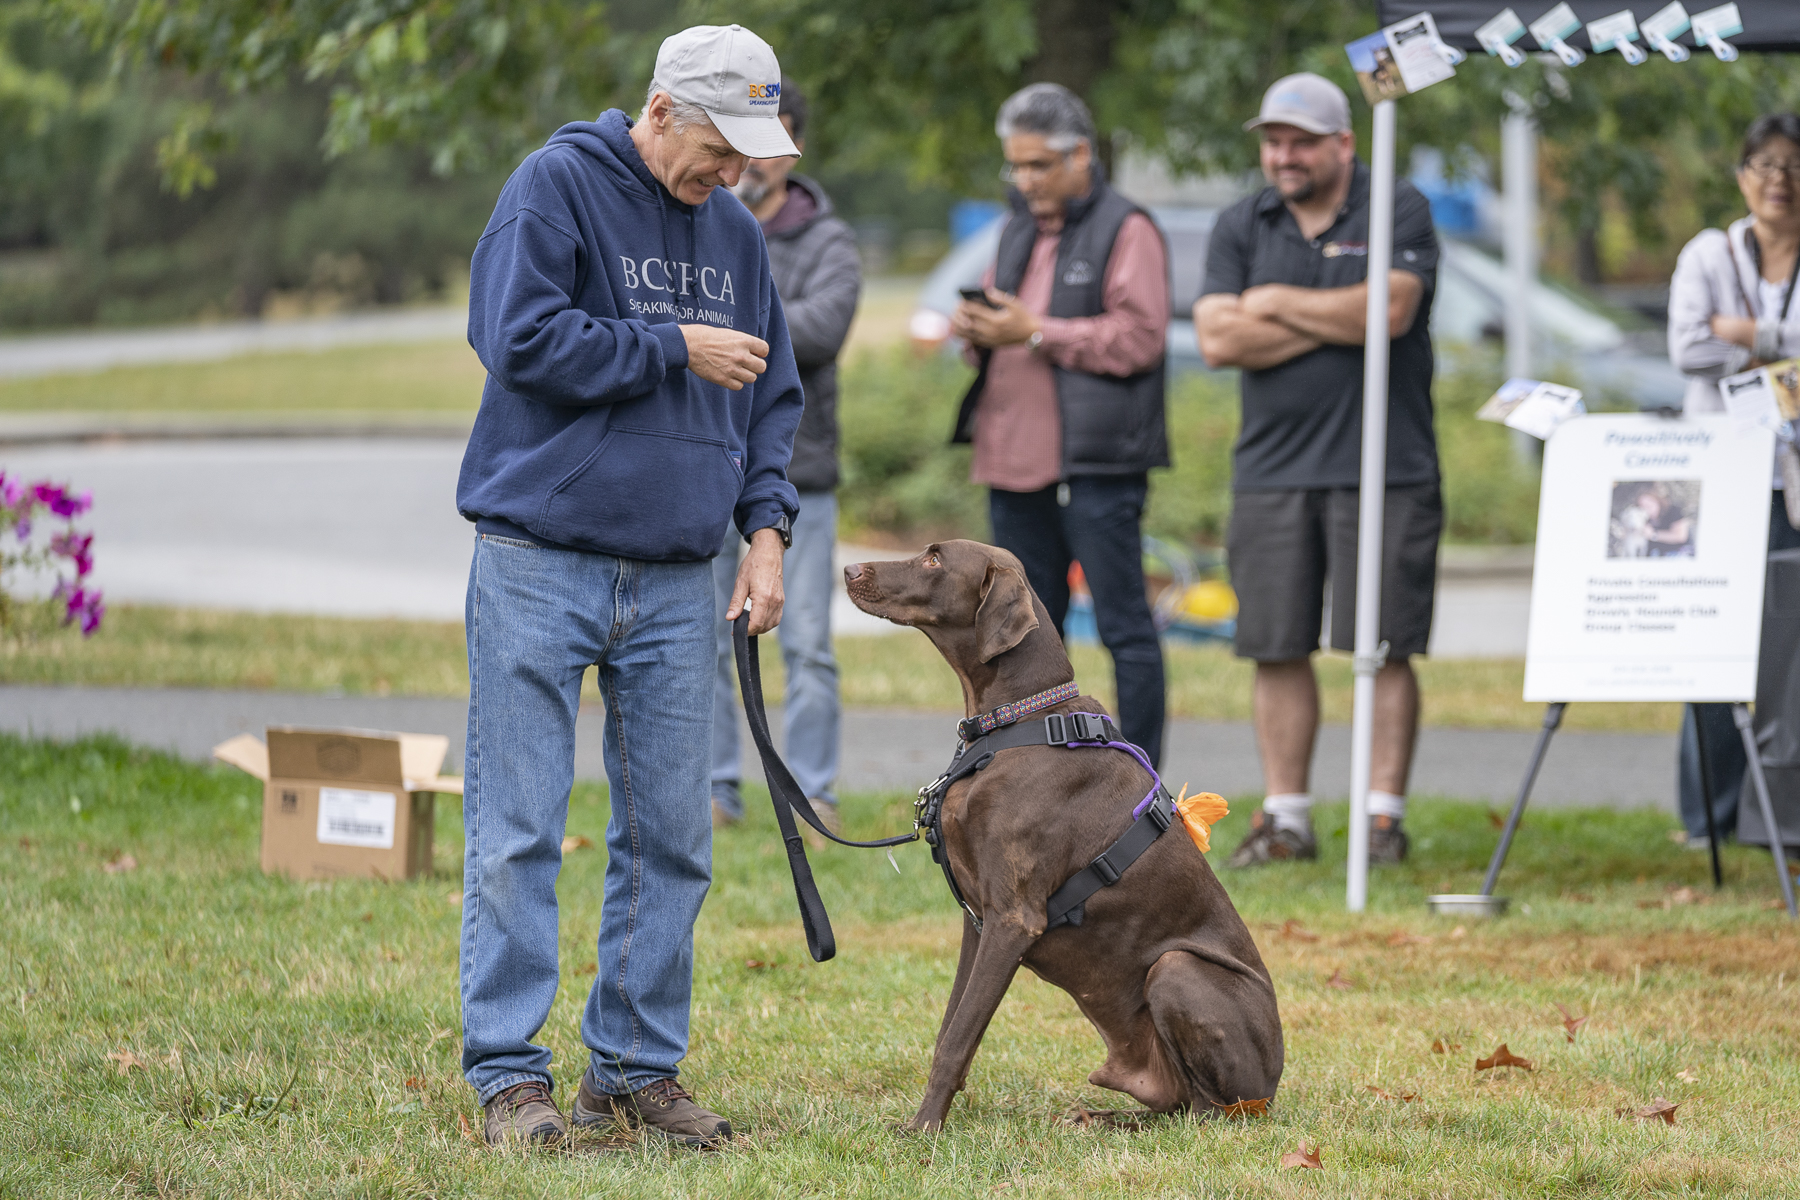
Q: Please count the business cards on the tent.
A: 5